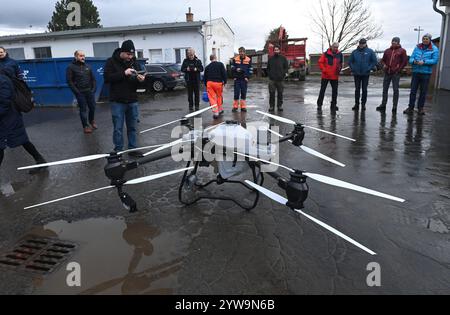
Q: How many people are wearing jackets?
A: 12